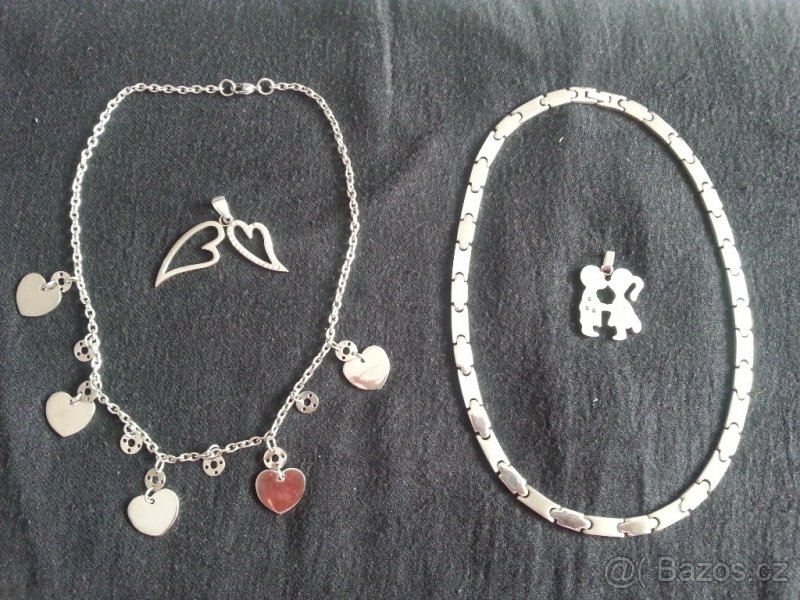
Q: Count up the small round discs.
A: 9